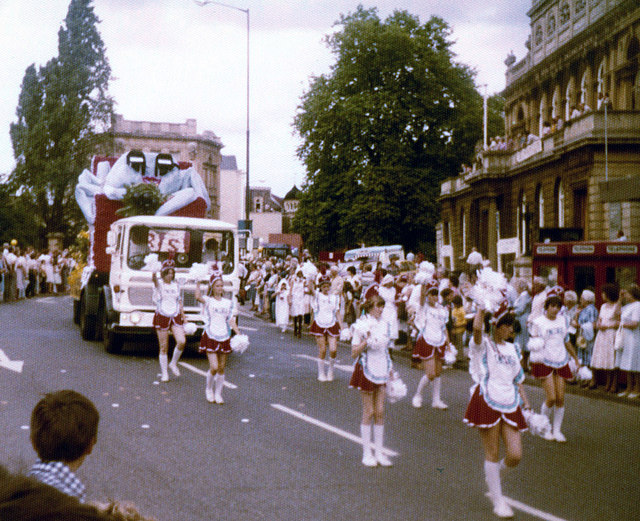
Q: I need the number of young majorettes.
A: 7